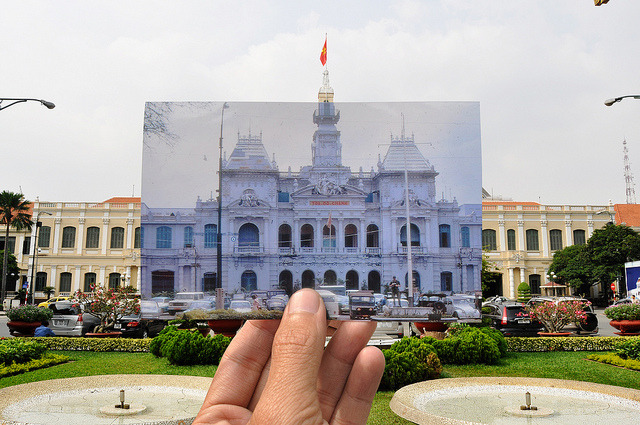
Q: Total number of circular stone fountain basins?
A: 2